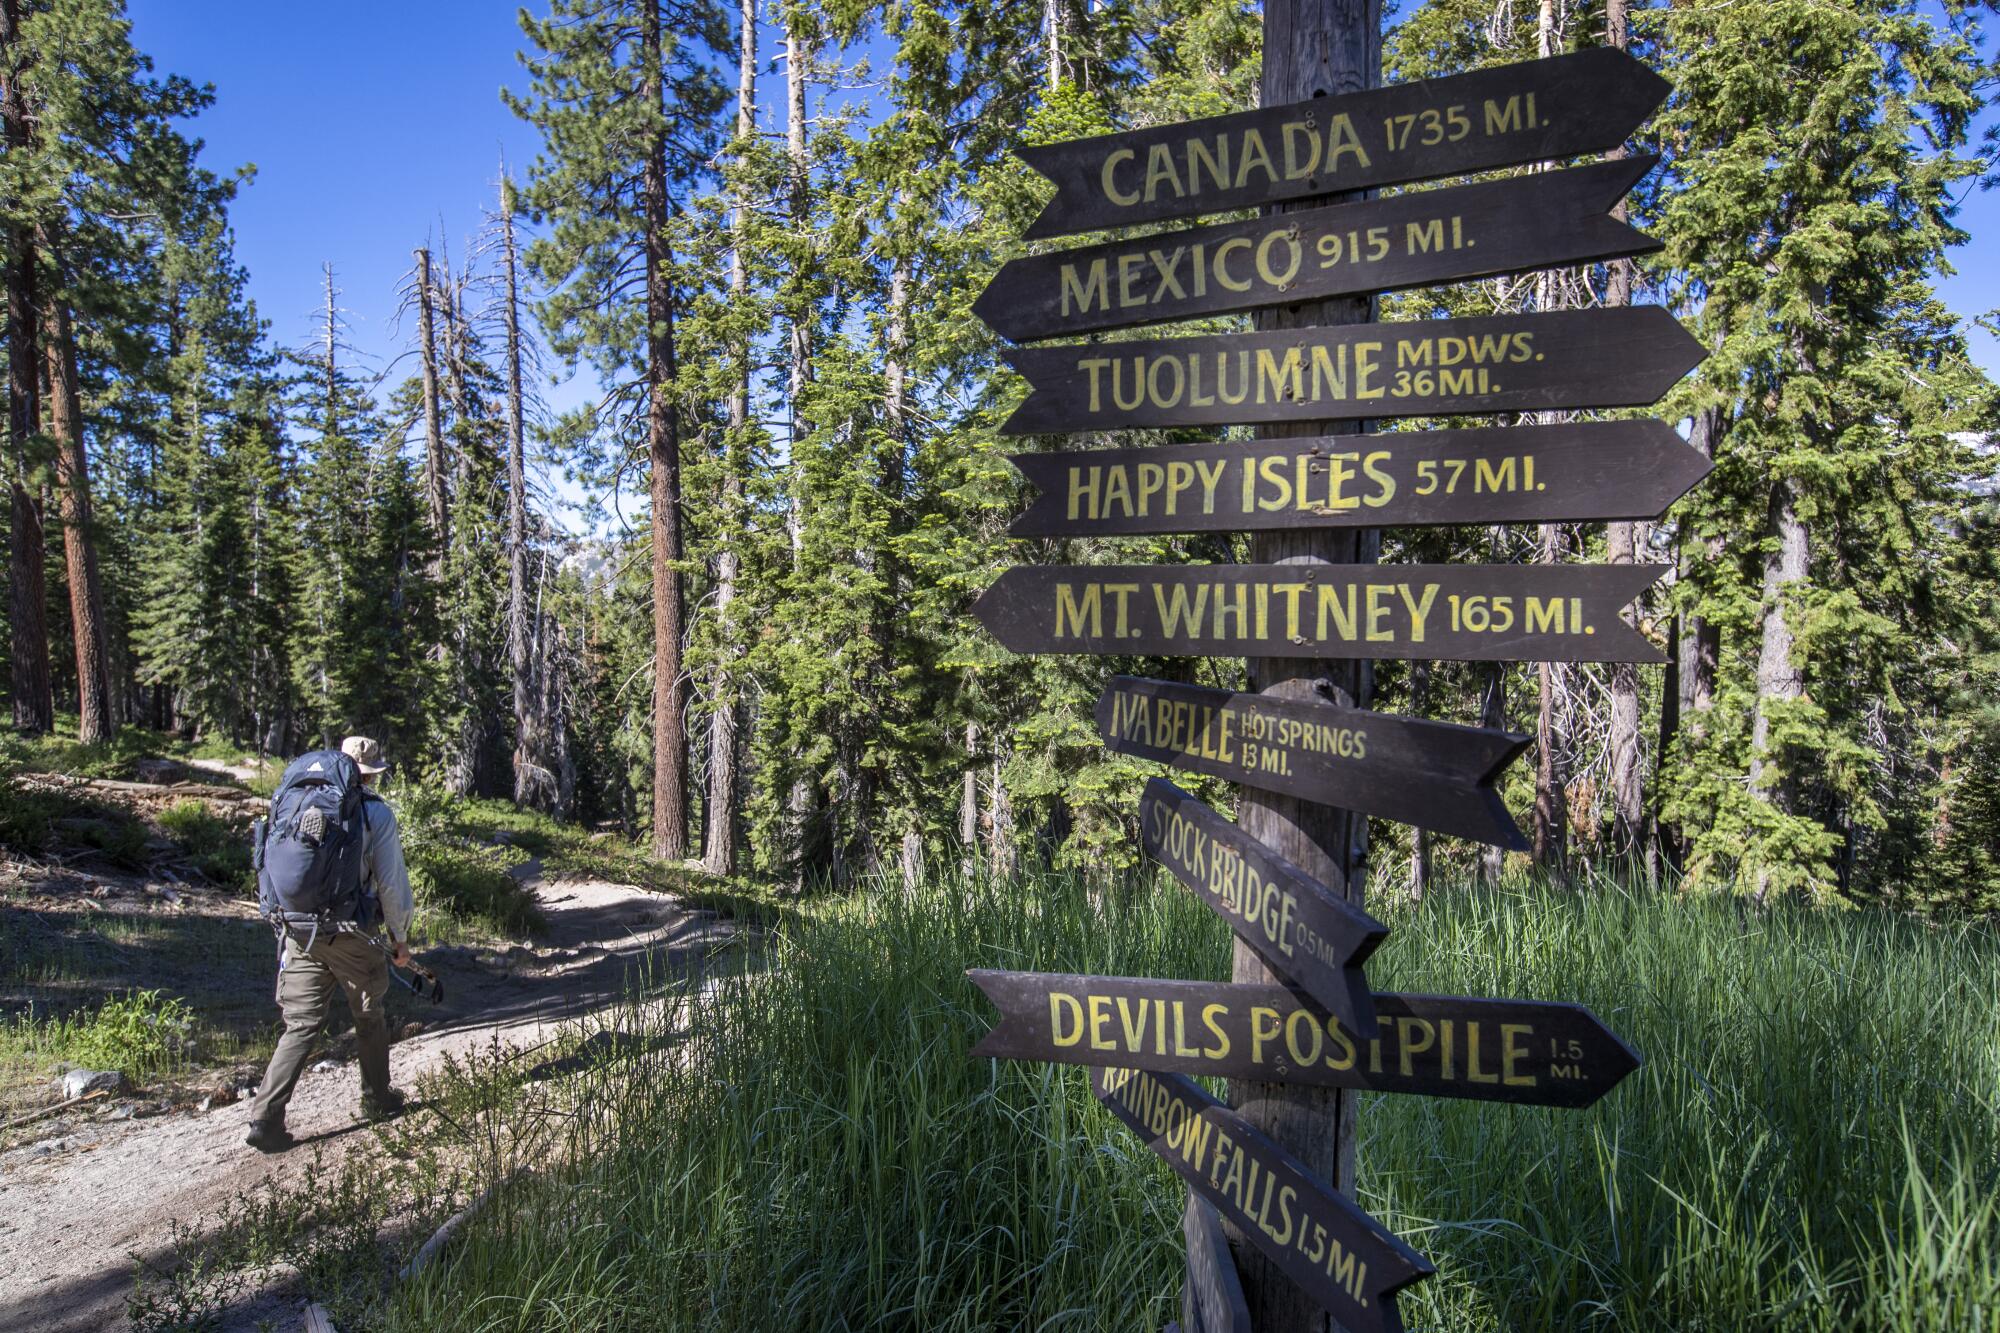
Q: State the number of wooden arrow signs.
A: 9